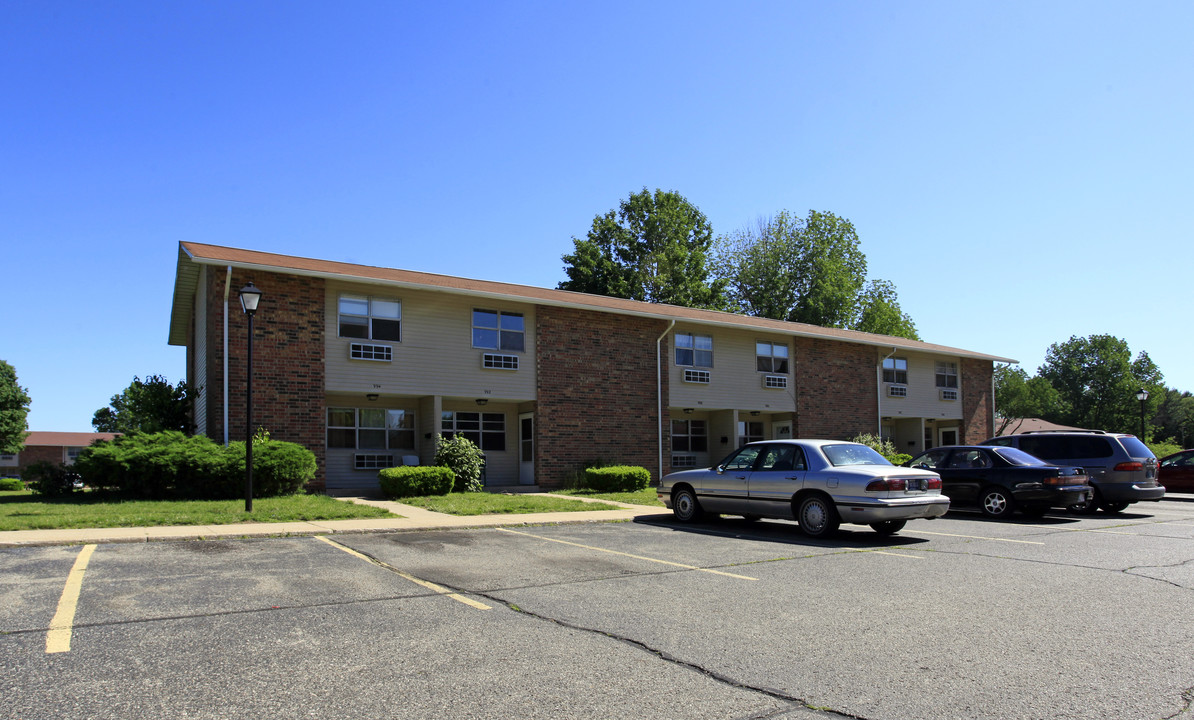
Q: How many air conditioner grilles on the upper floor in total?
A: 6